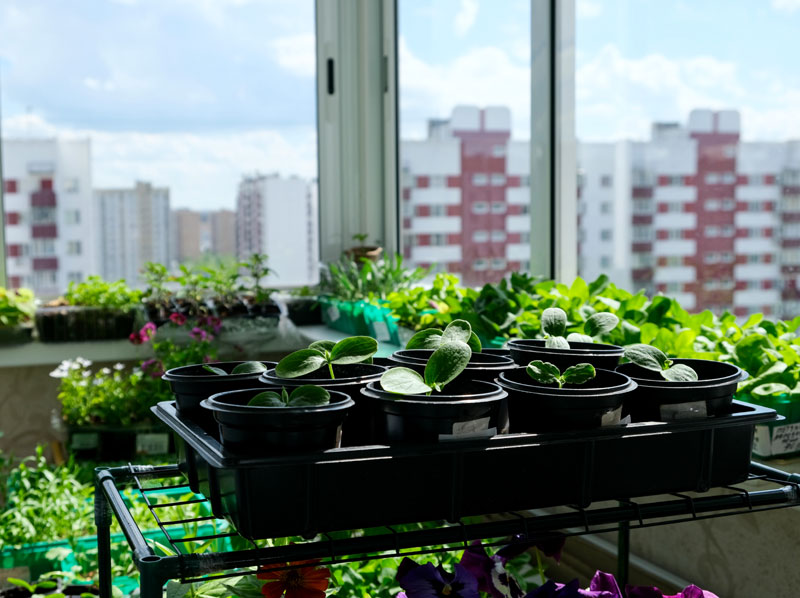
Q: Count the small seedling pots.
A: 8